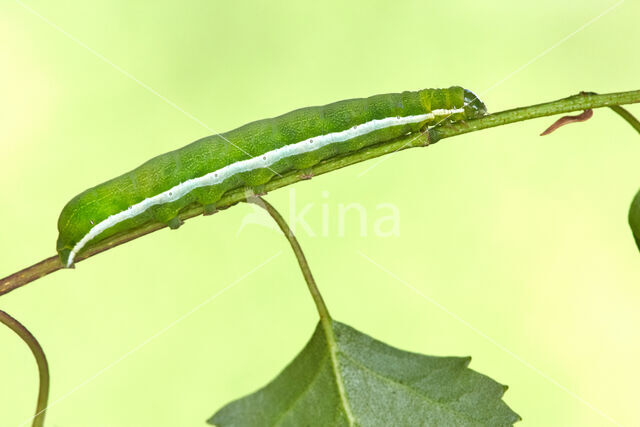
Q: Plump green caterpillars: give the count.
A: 1